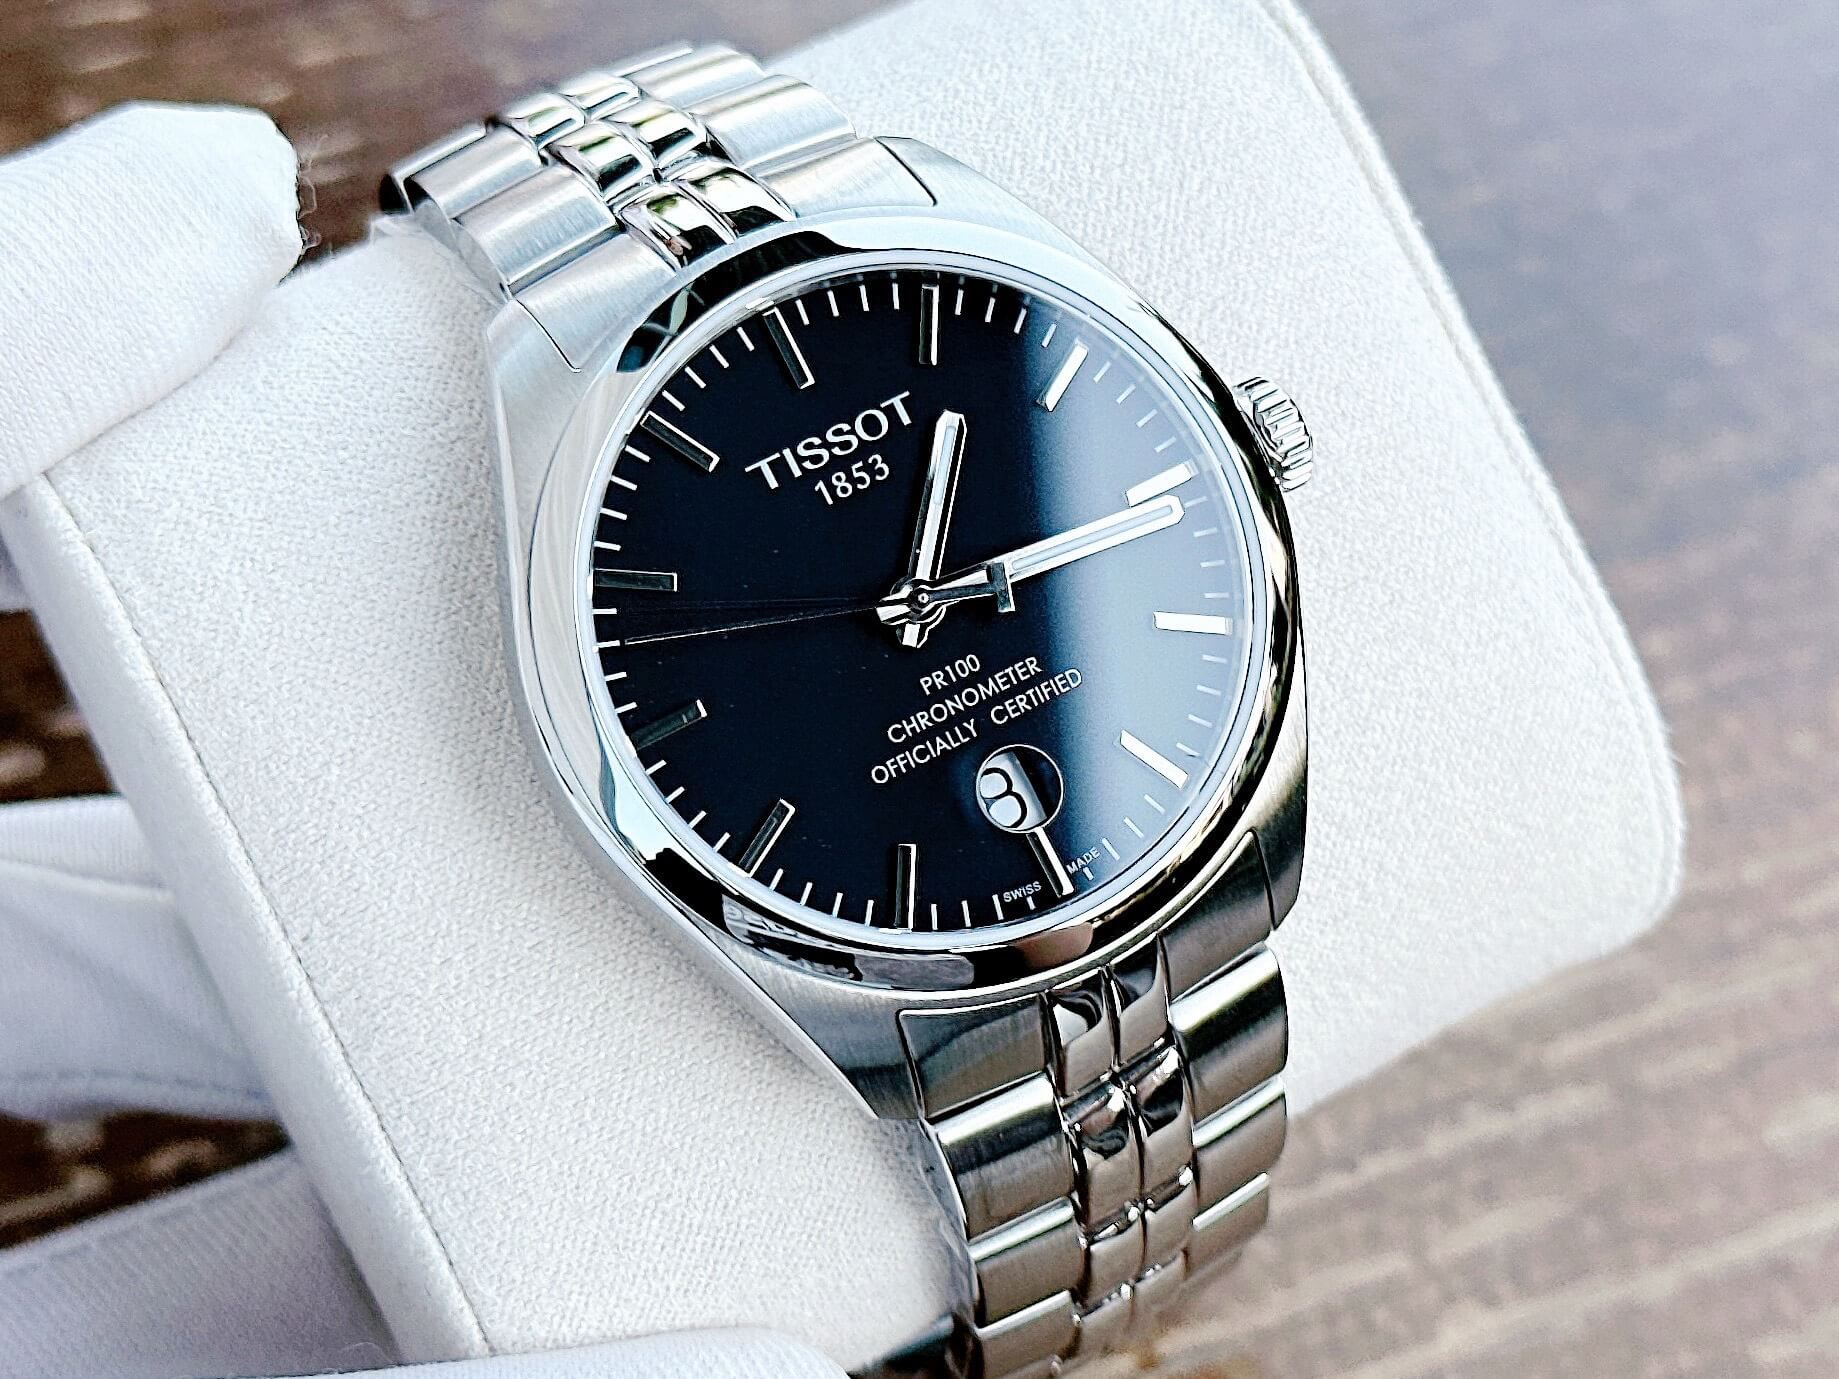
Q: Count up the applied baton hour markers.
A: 12